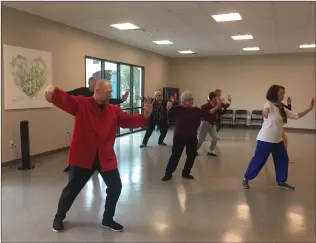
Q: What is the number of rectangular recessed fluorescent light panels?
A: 7